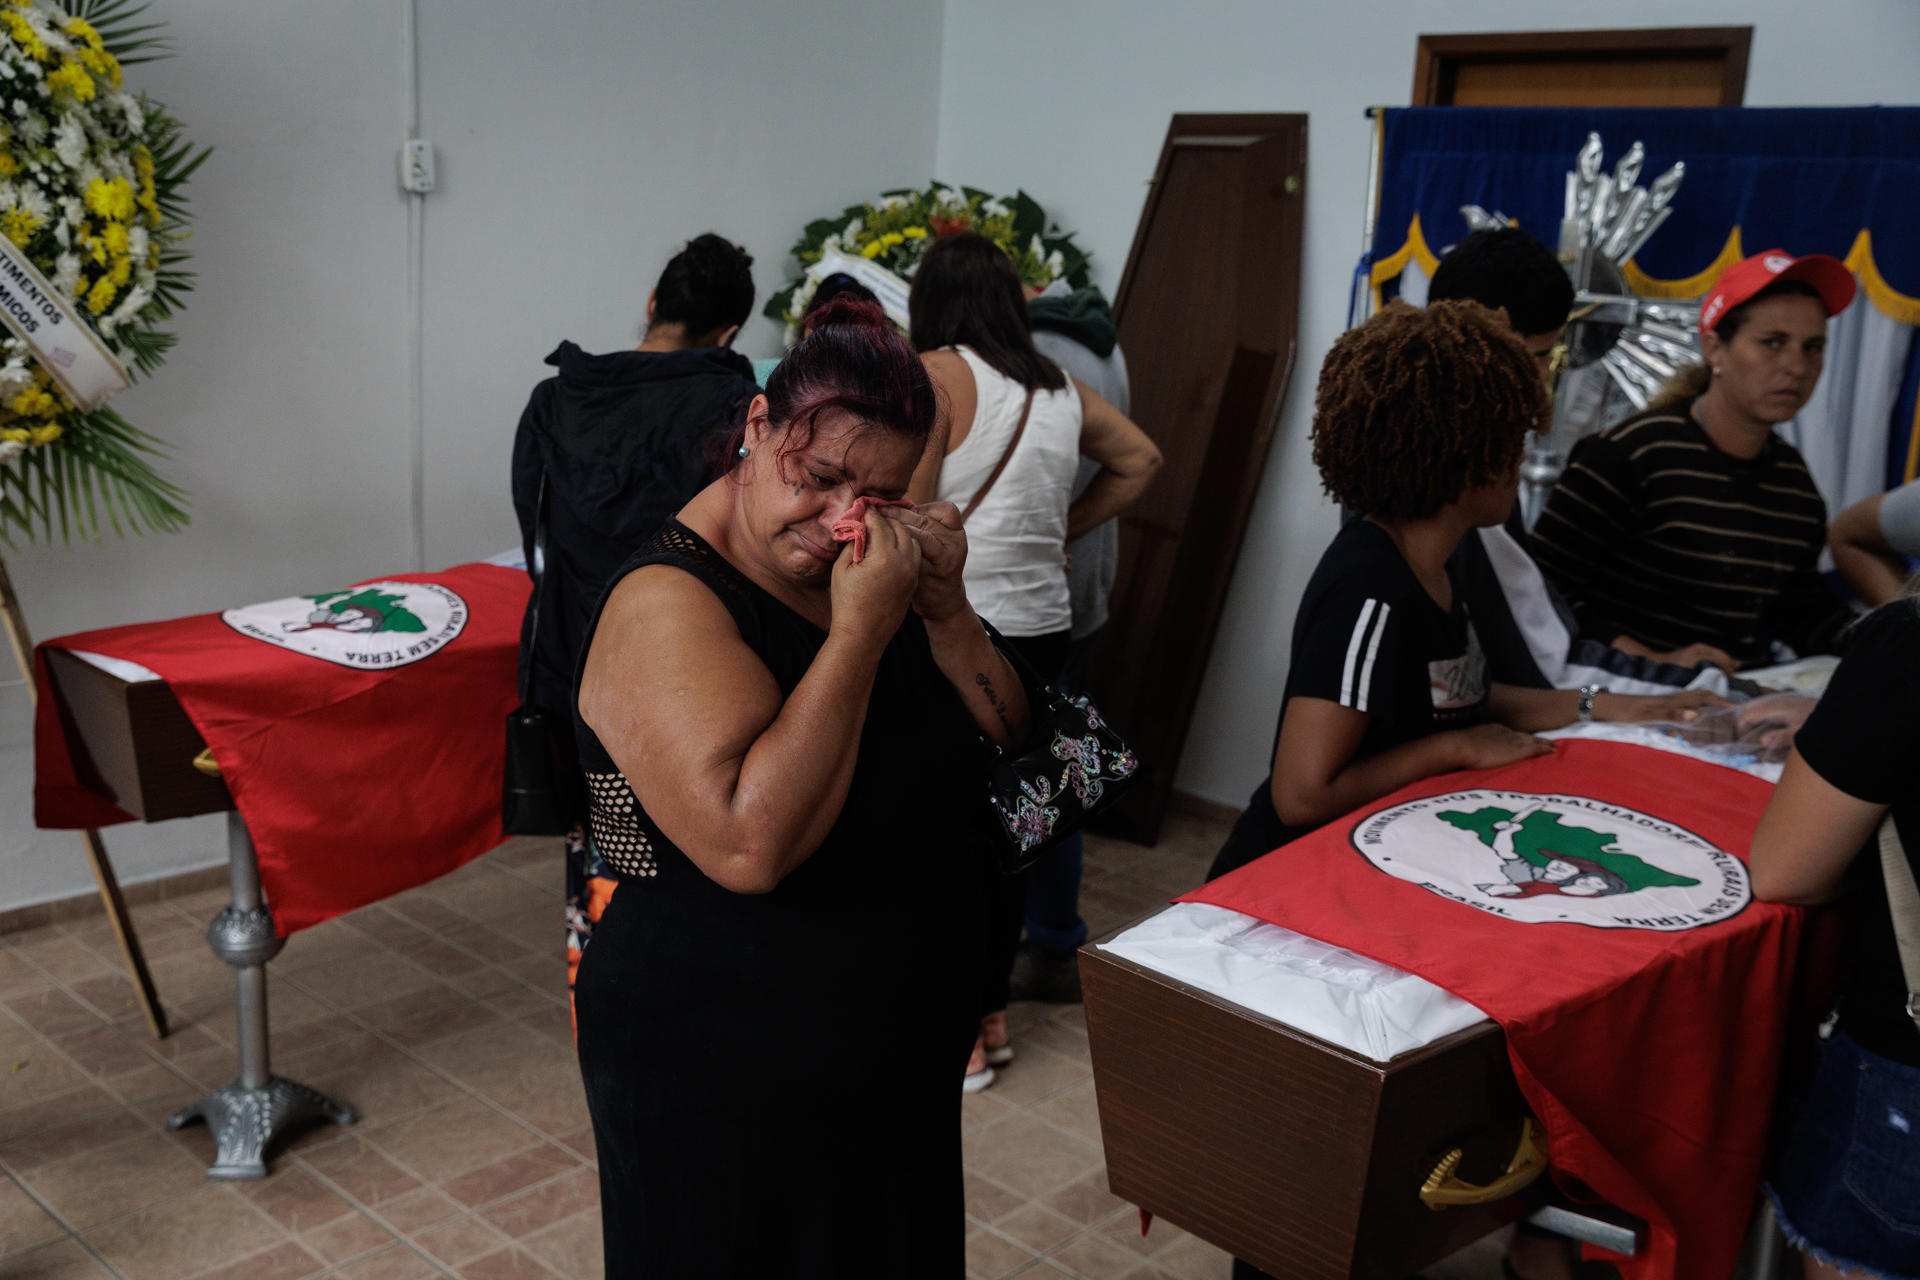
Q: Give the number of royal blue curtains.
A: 1